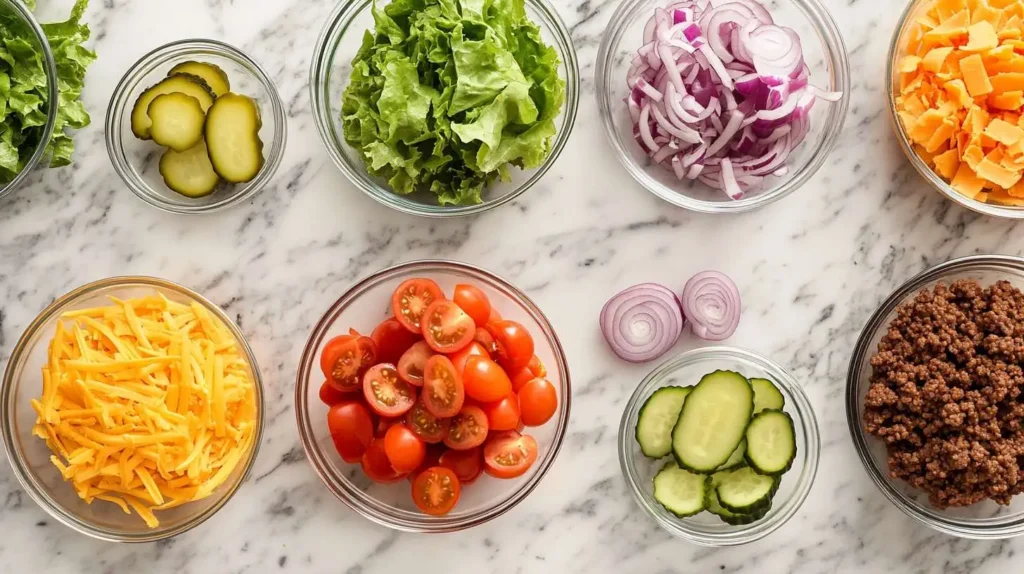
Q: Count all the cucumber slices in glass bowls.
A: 8